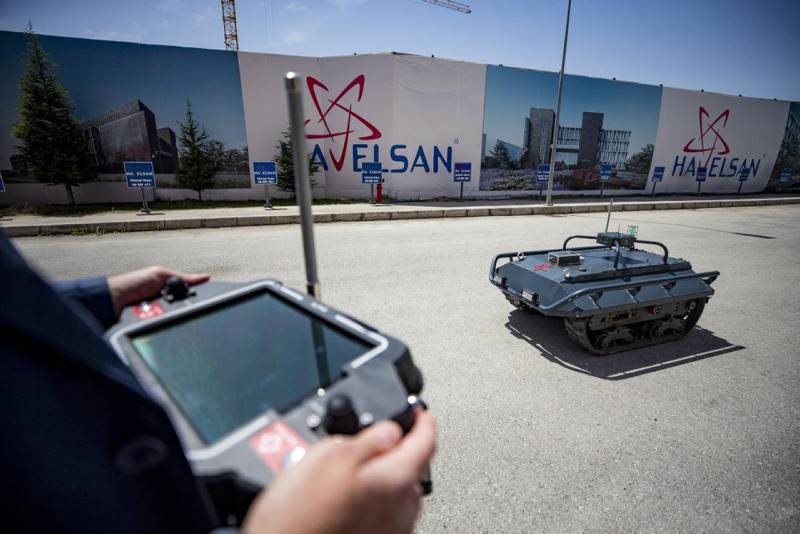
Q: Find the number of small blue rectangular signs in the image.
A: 11